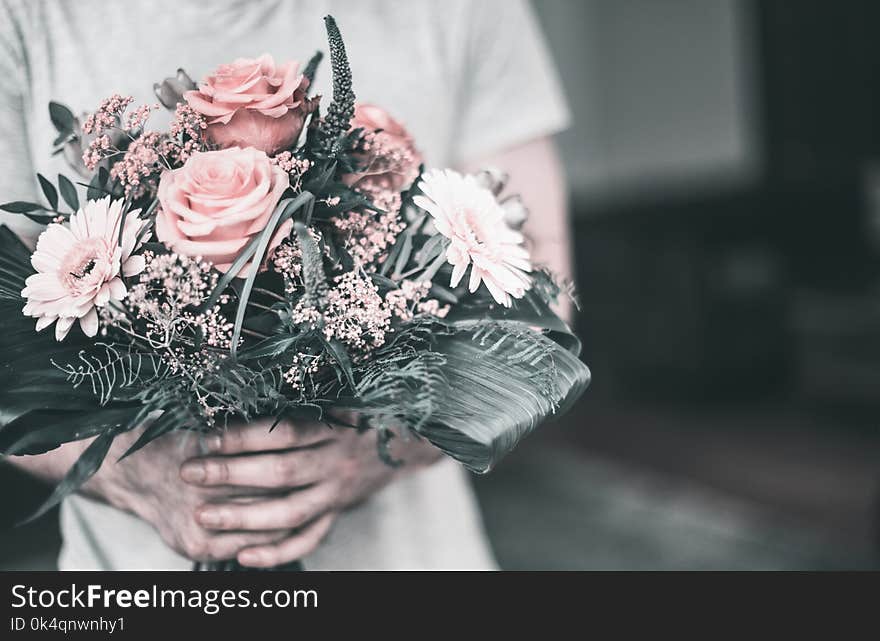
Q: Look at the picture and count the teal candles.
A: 0